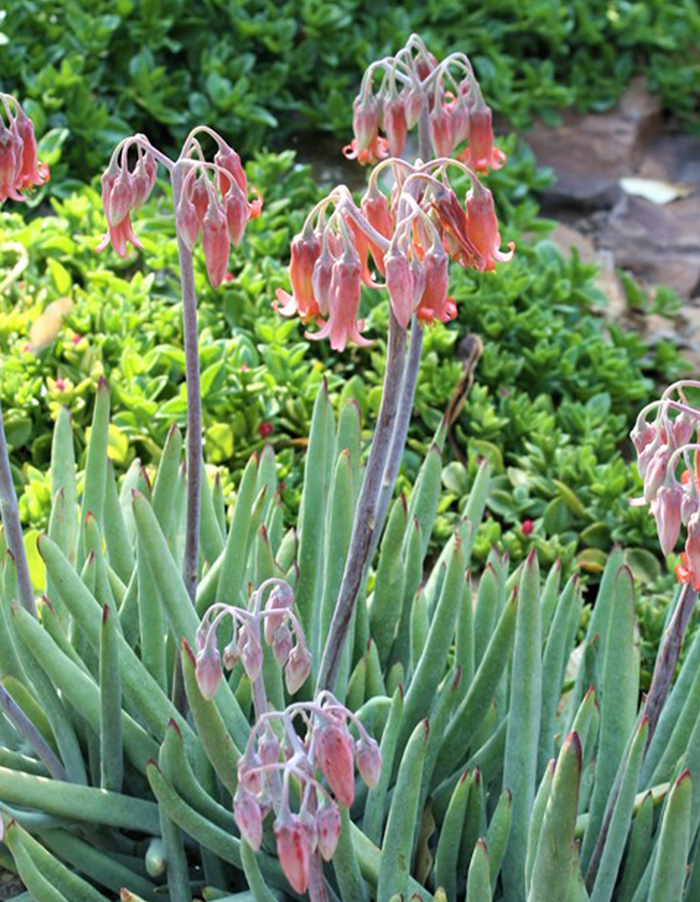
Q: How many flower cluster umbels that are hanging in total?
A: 7